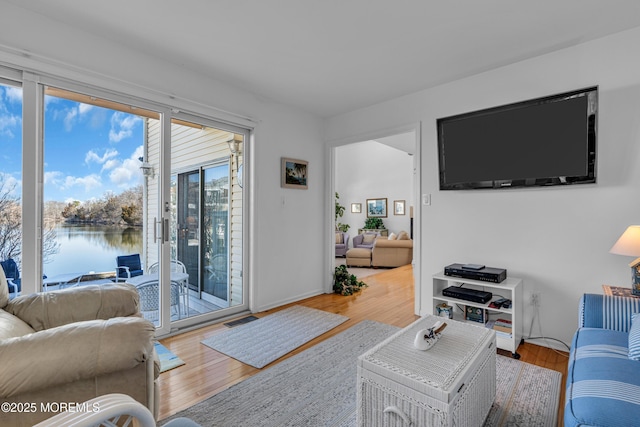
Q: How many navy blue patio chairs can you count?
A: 2